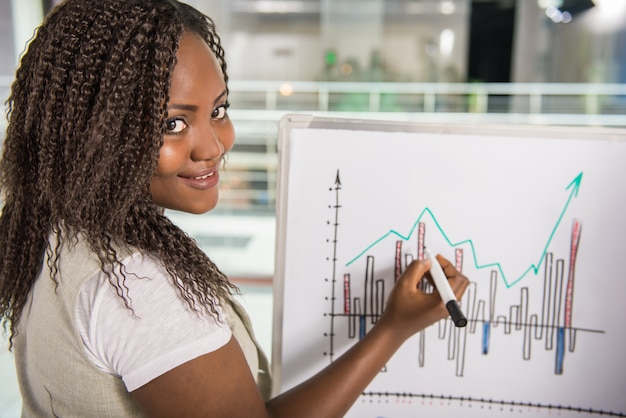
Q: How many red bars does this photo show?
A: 5